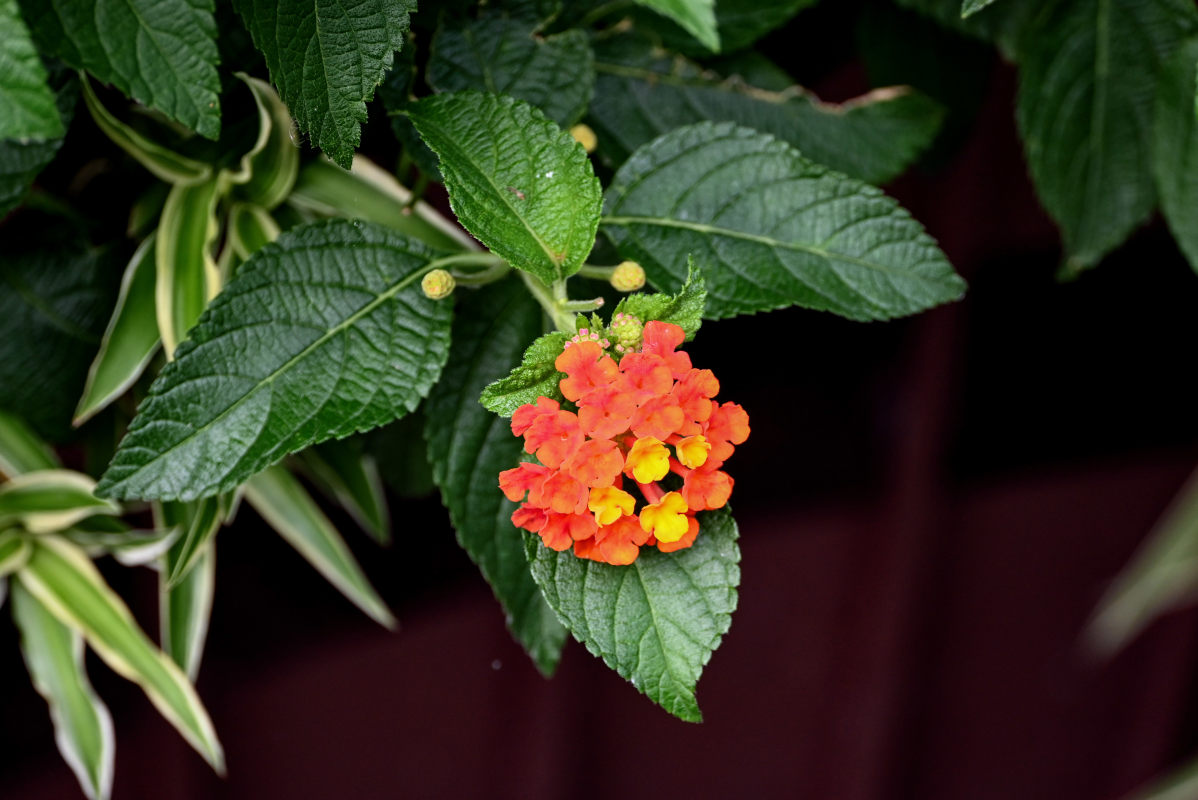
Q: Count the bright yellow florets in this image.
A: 4